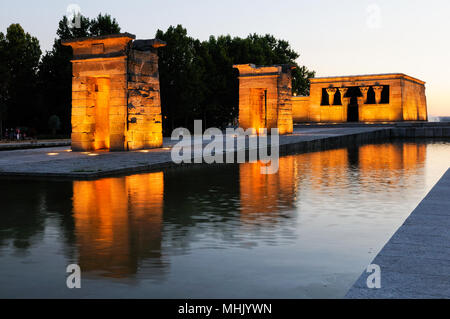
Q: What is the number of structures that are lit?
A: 3